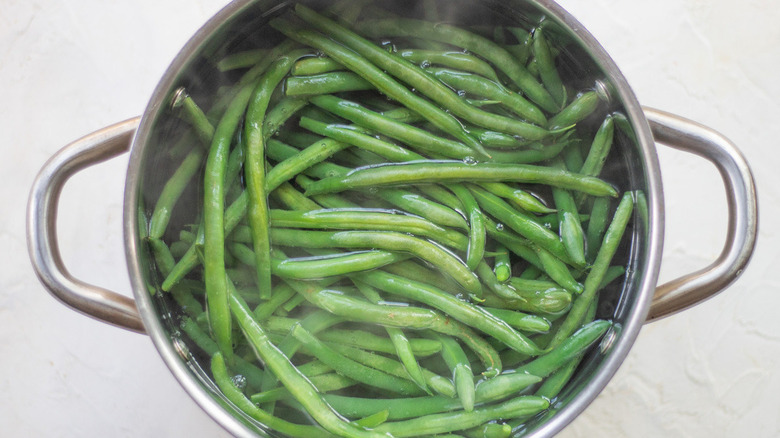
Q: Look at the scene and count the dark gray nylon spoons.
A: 0